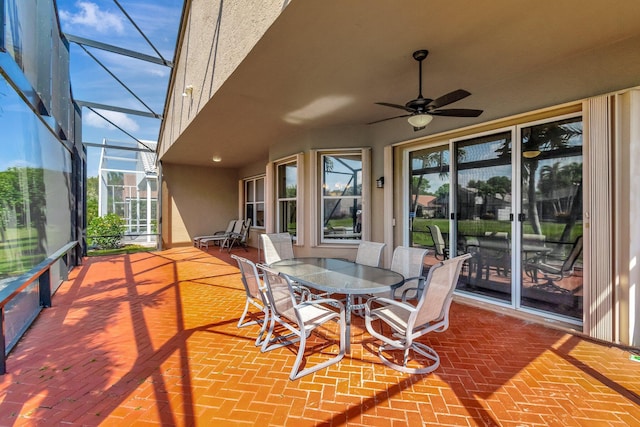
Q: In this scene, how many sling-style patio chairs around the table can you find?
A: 6